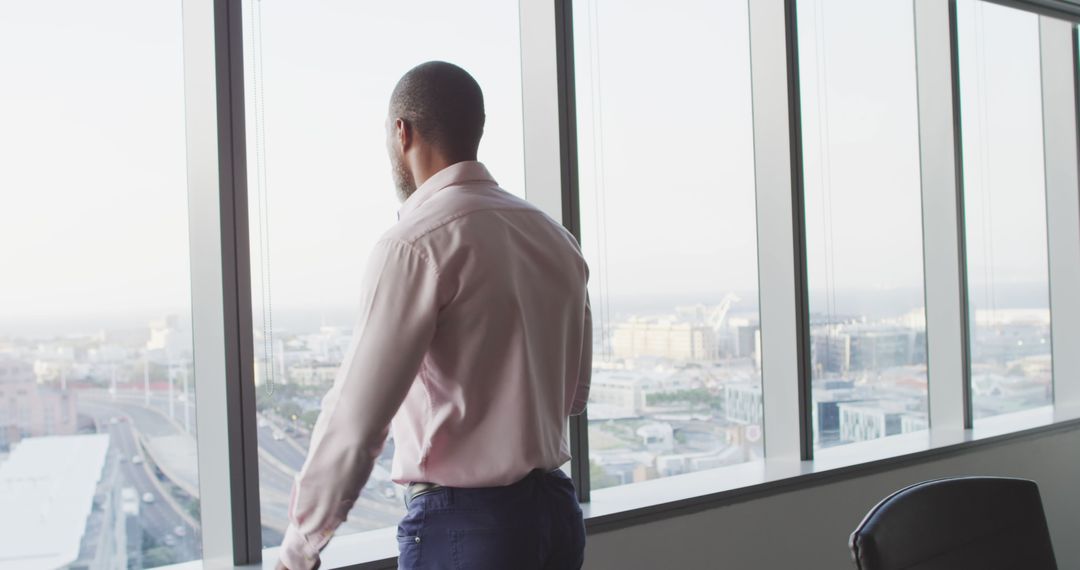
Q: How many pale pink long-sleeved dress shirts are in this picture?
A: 1